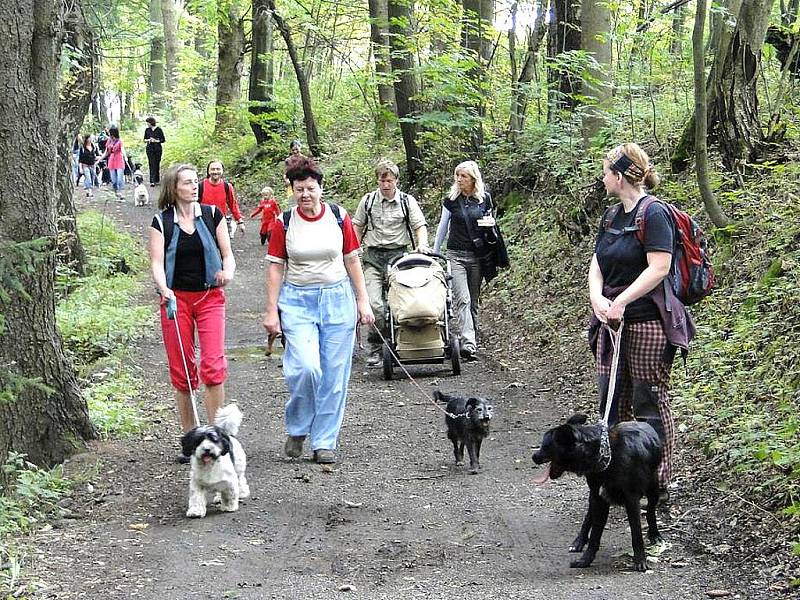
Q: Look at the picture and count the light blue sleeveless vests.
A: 1